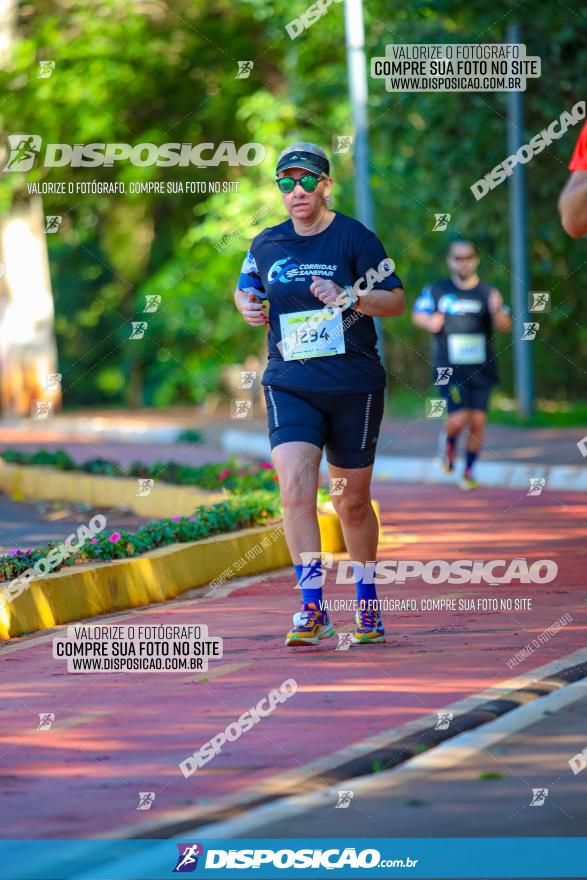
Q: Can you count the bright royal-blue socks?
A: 2